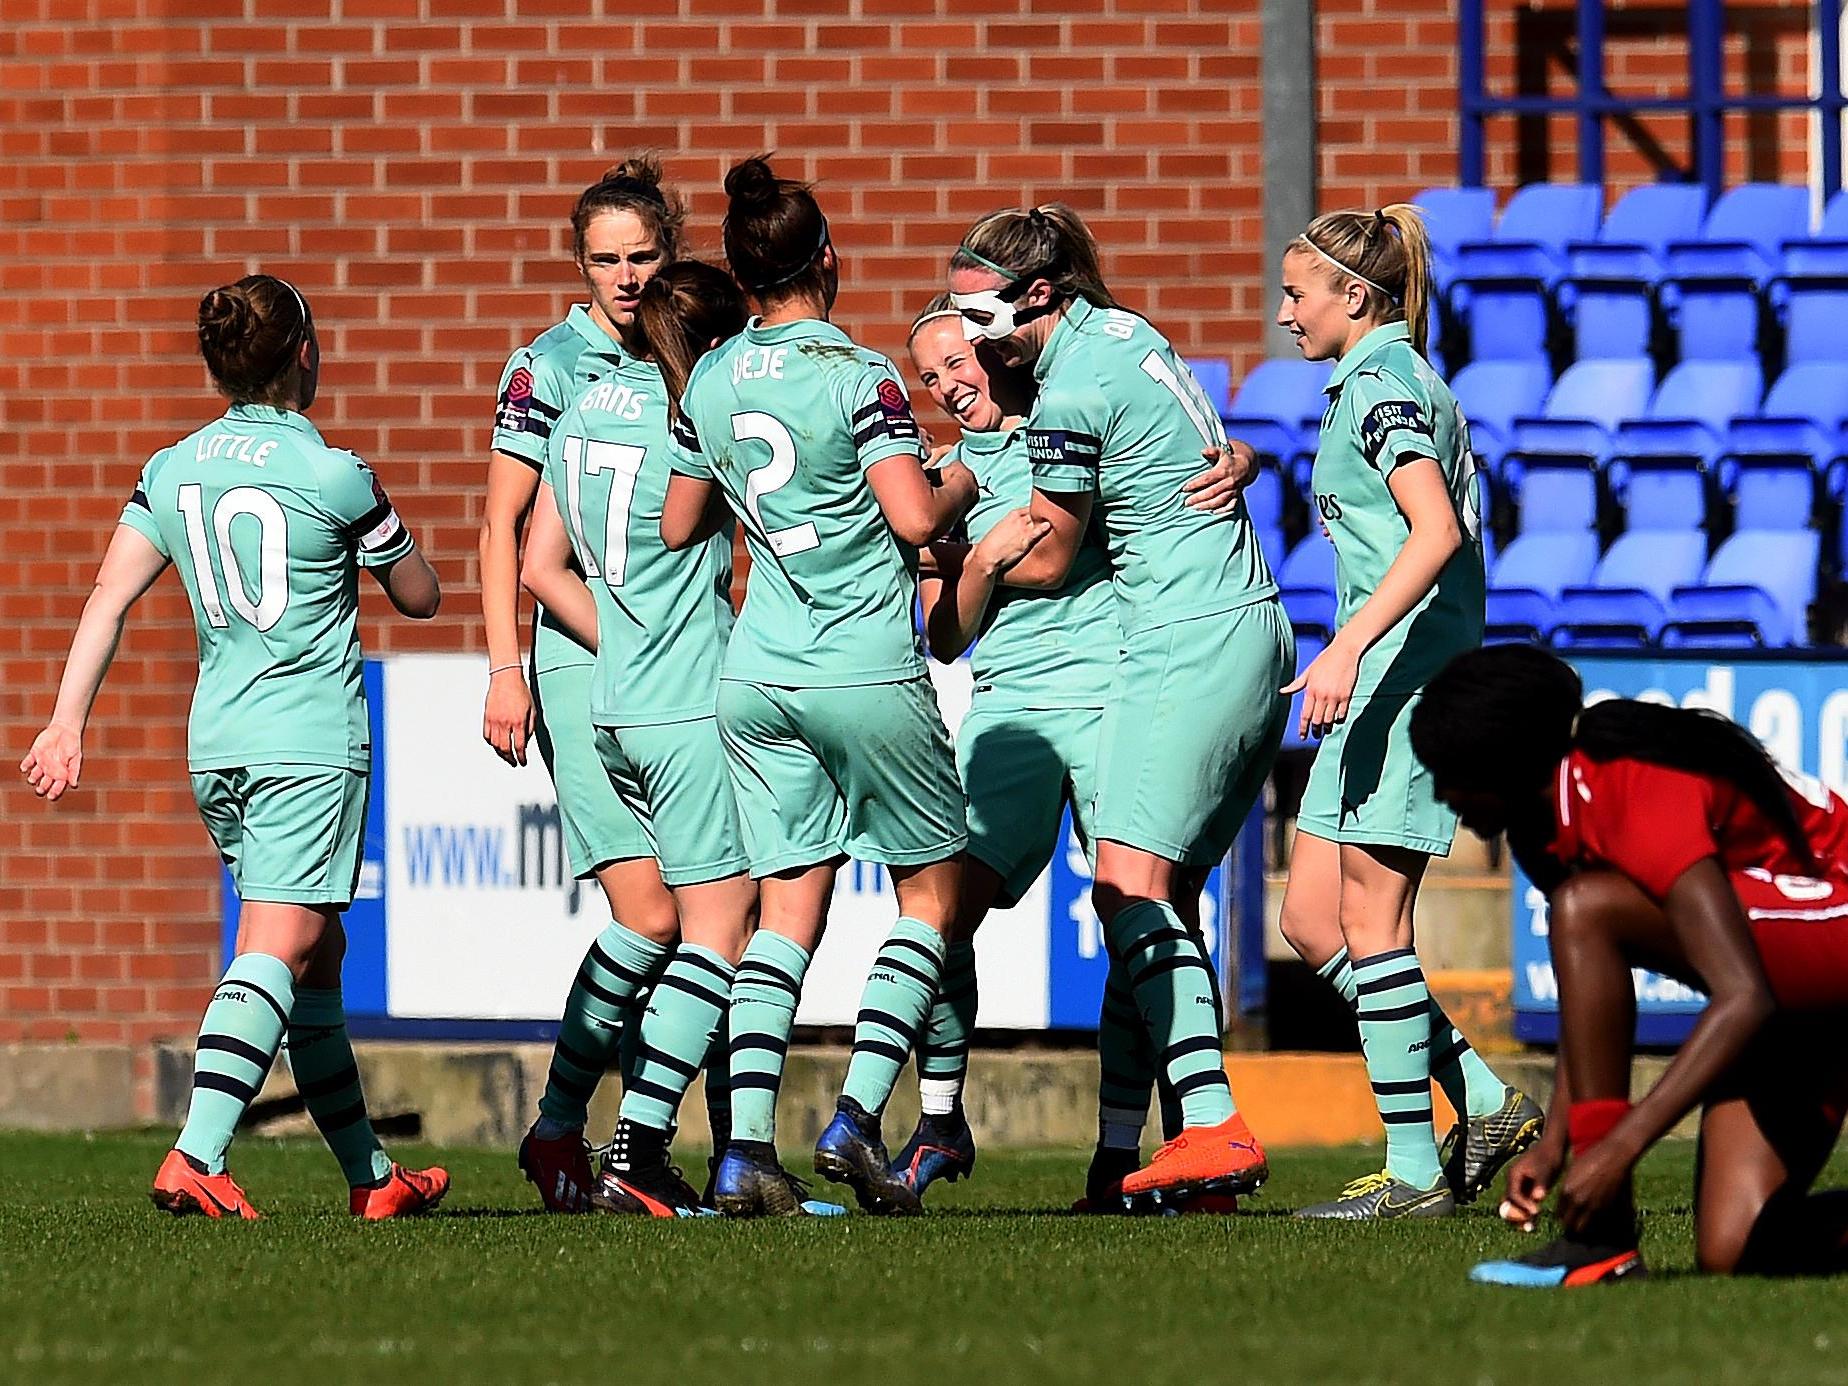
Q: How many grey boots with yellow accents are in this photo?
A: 2